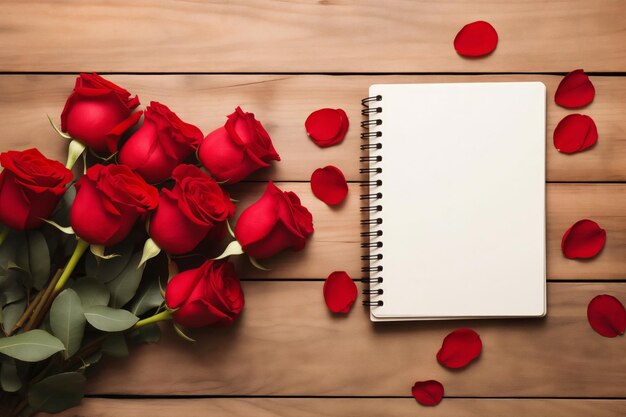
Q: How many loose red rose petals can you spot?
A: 10